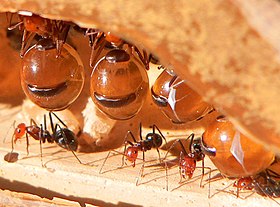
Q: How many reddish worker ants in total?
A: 4